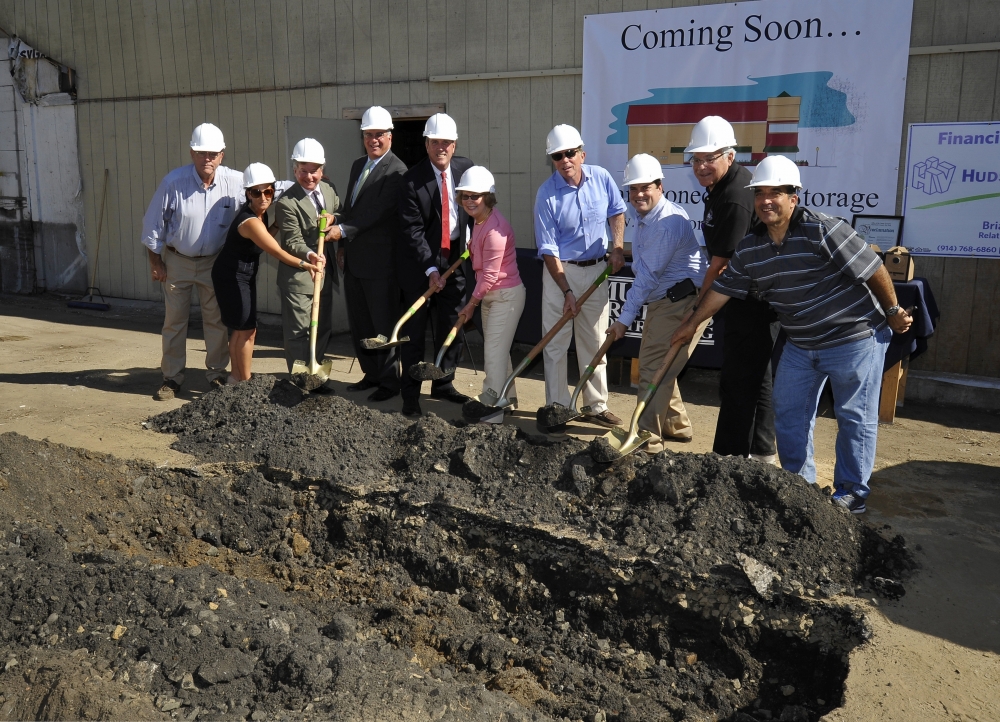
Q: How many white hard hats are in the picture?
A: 10